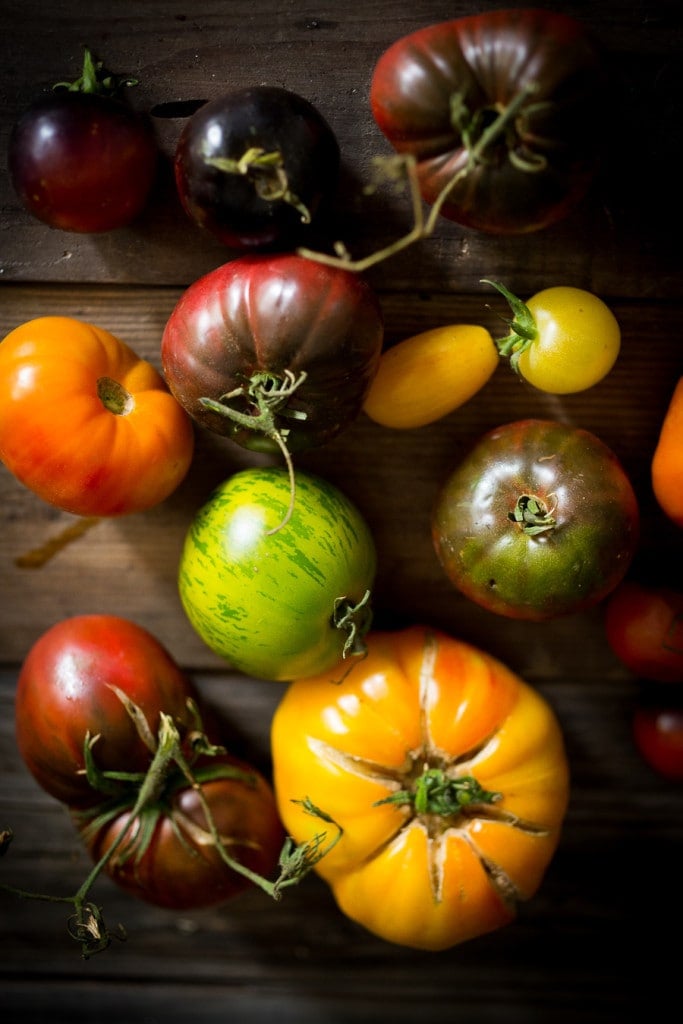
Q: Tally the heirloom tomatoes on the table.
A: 15